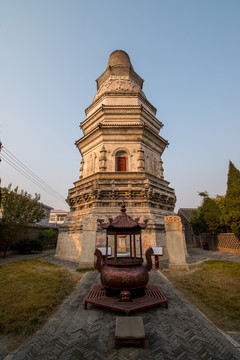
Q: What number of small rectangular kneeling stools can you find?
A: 1